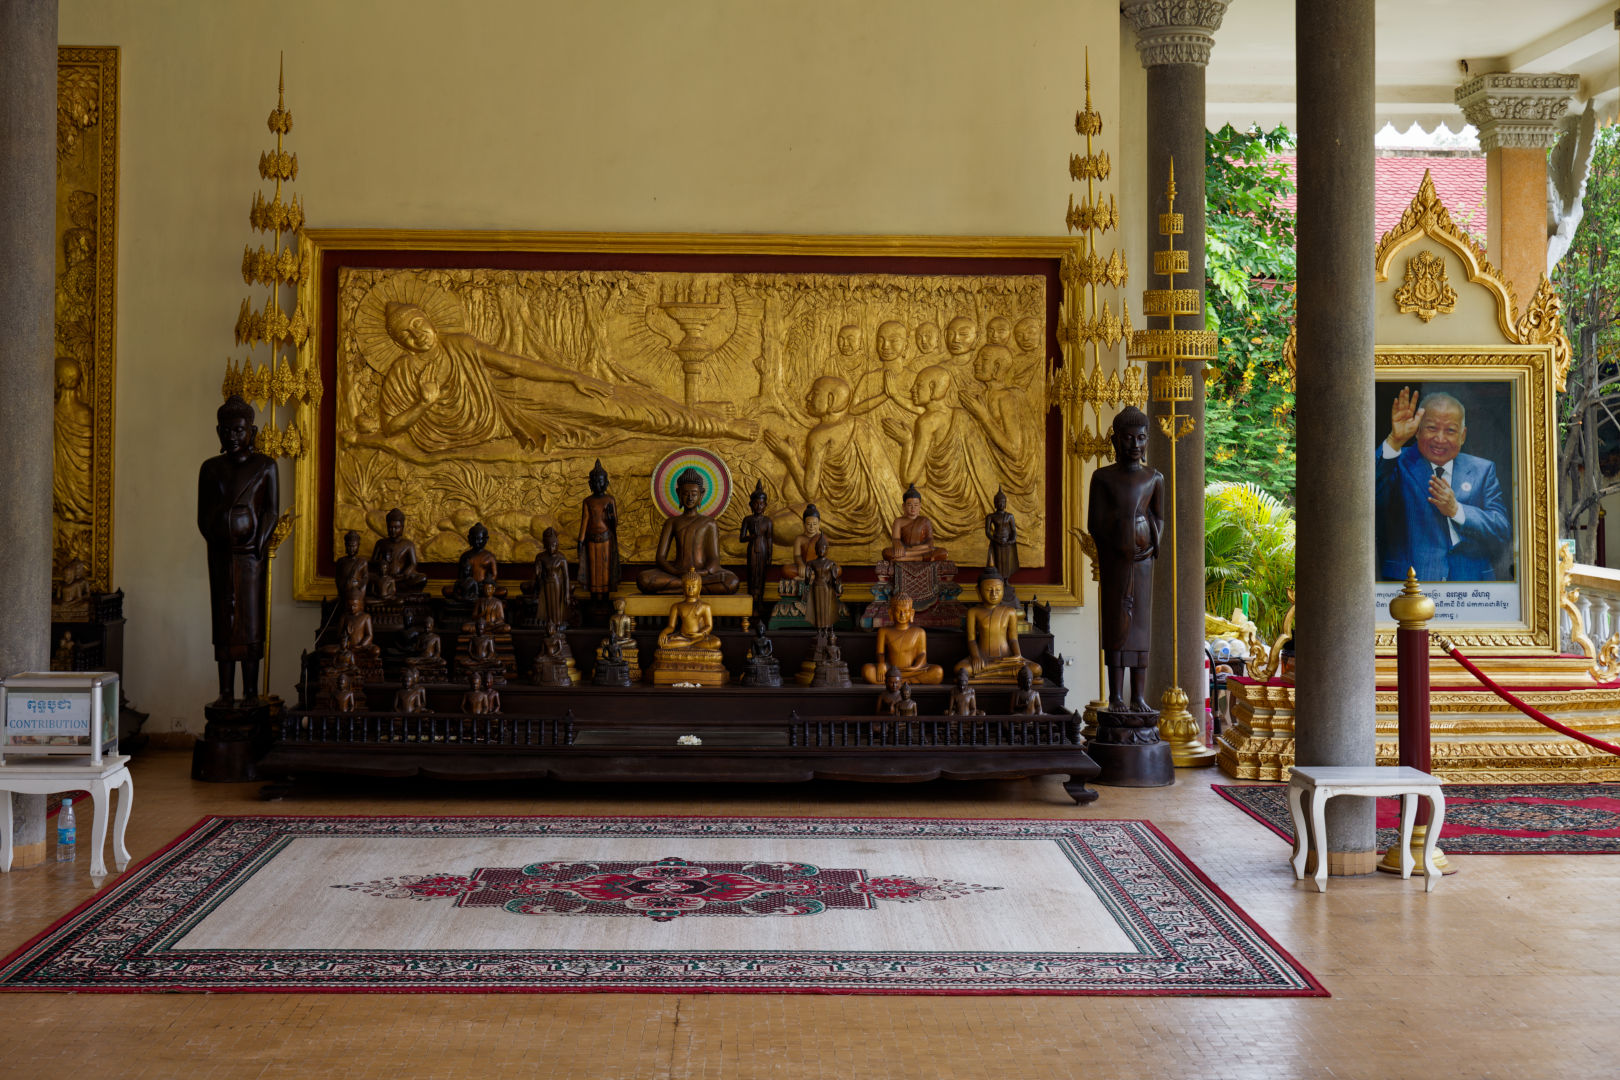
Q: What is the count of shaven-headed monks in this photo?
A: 9